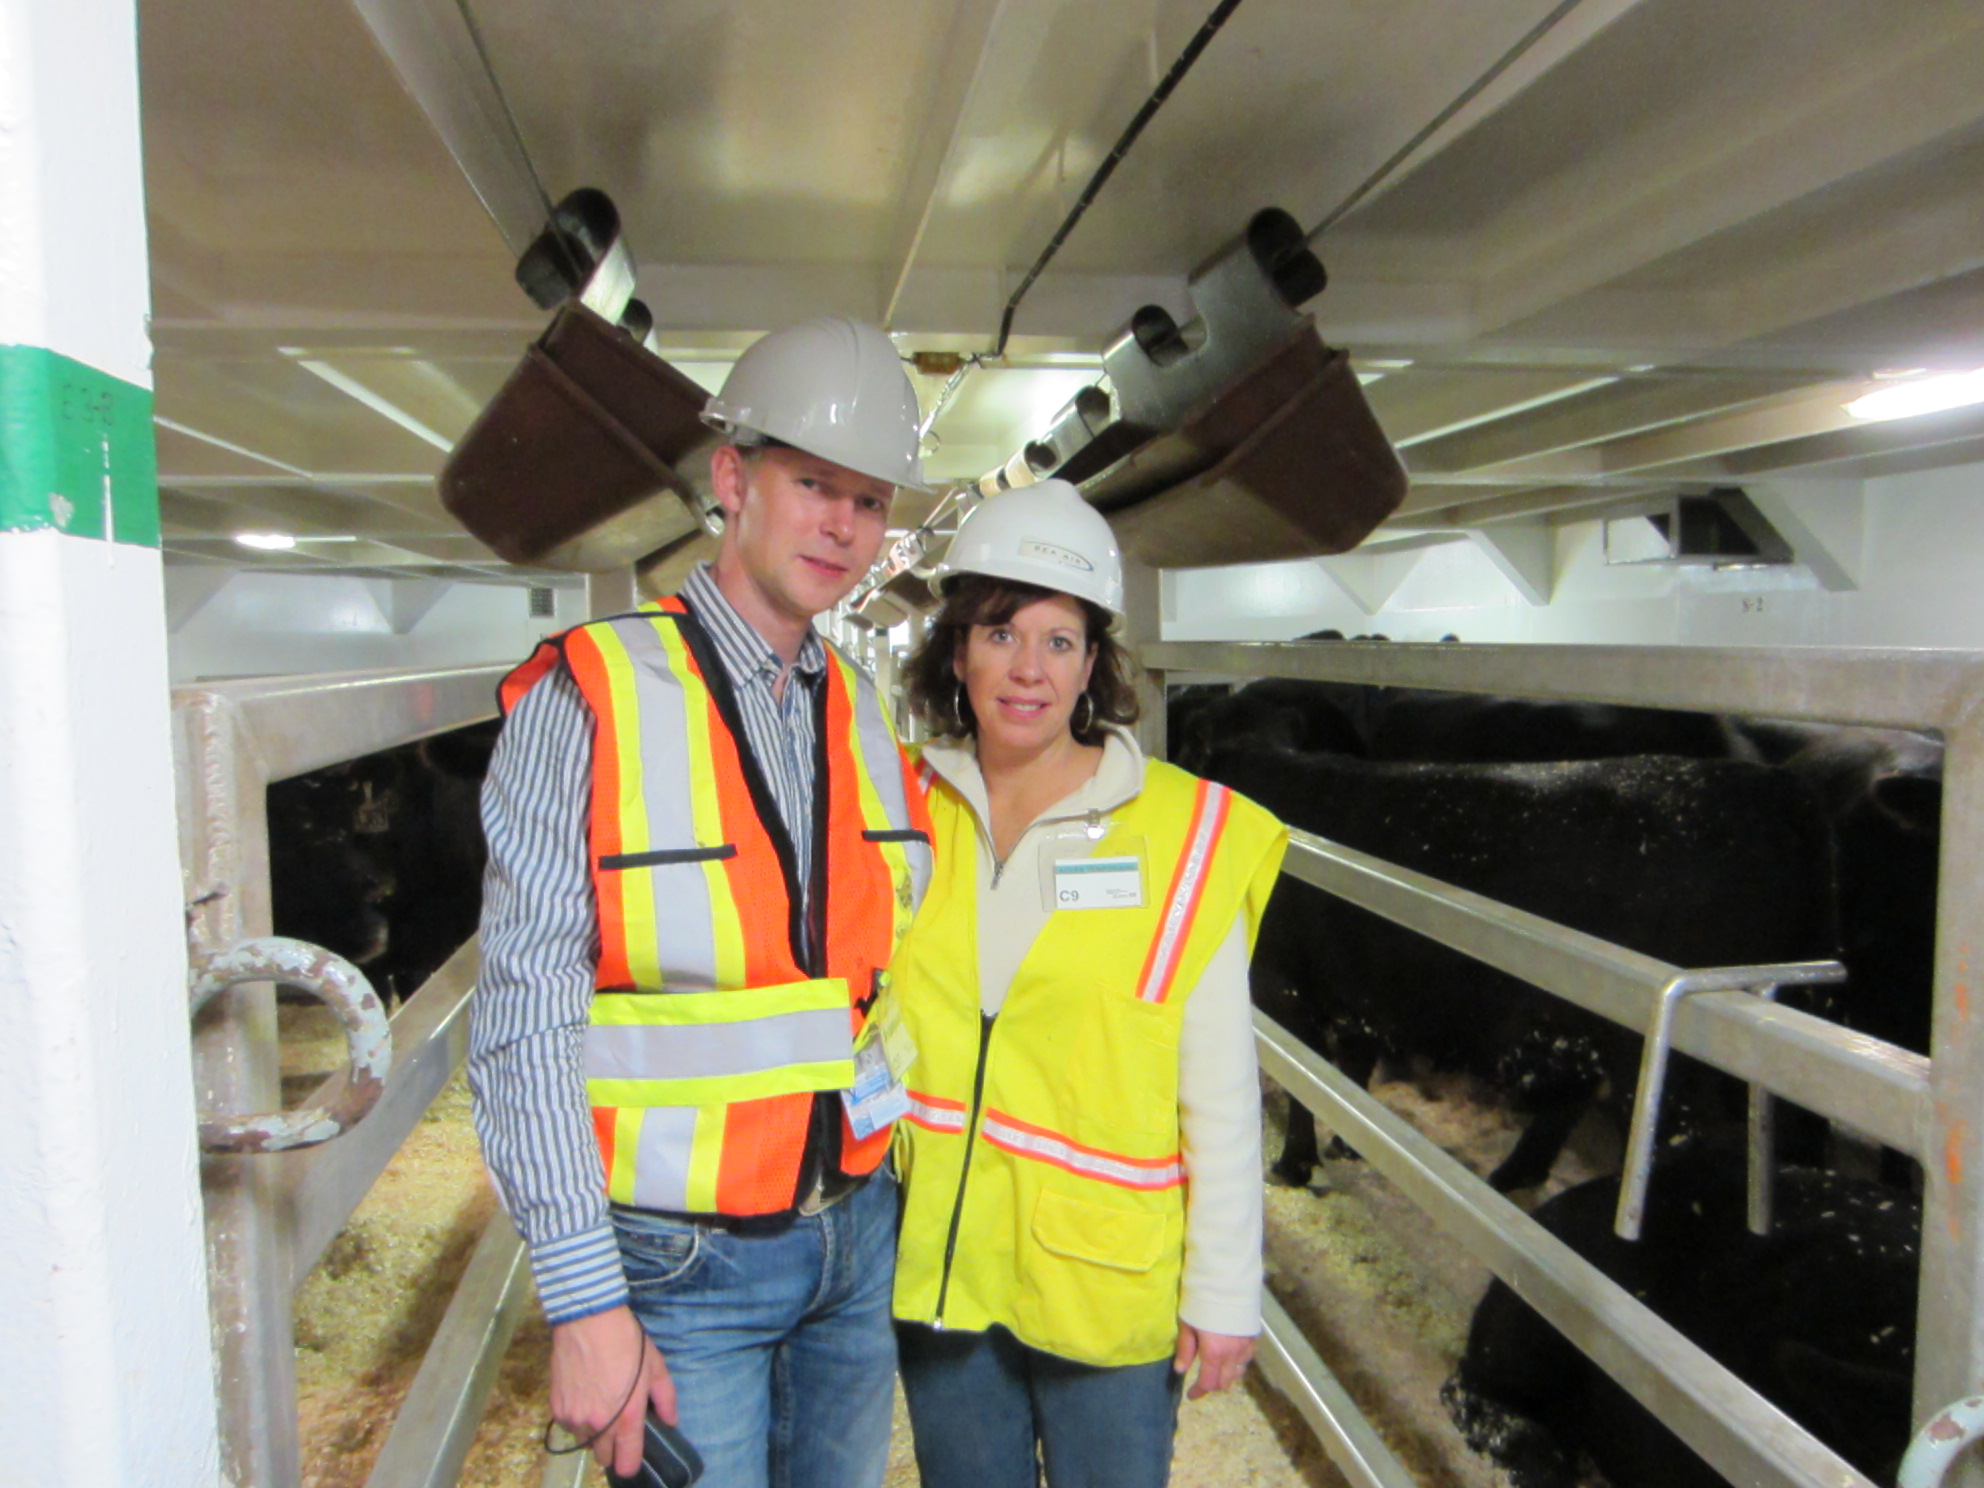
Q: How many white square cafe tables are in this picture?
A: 0